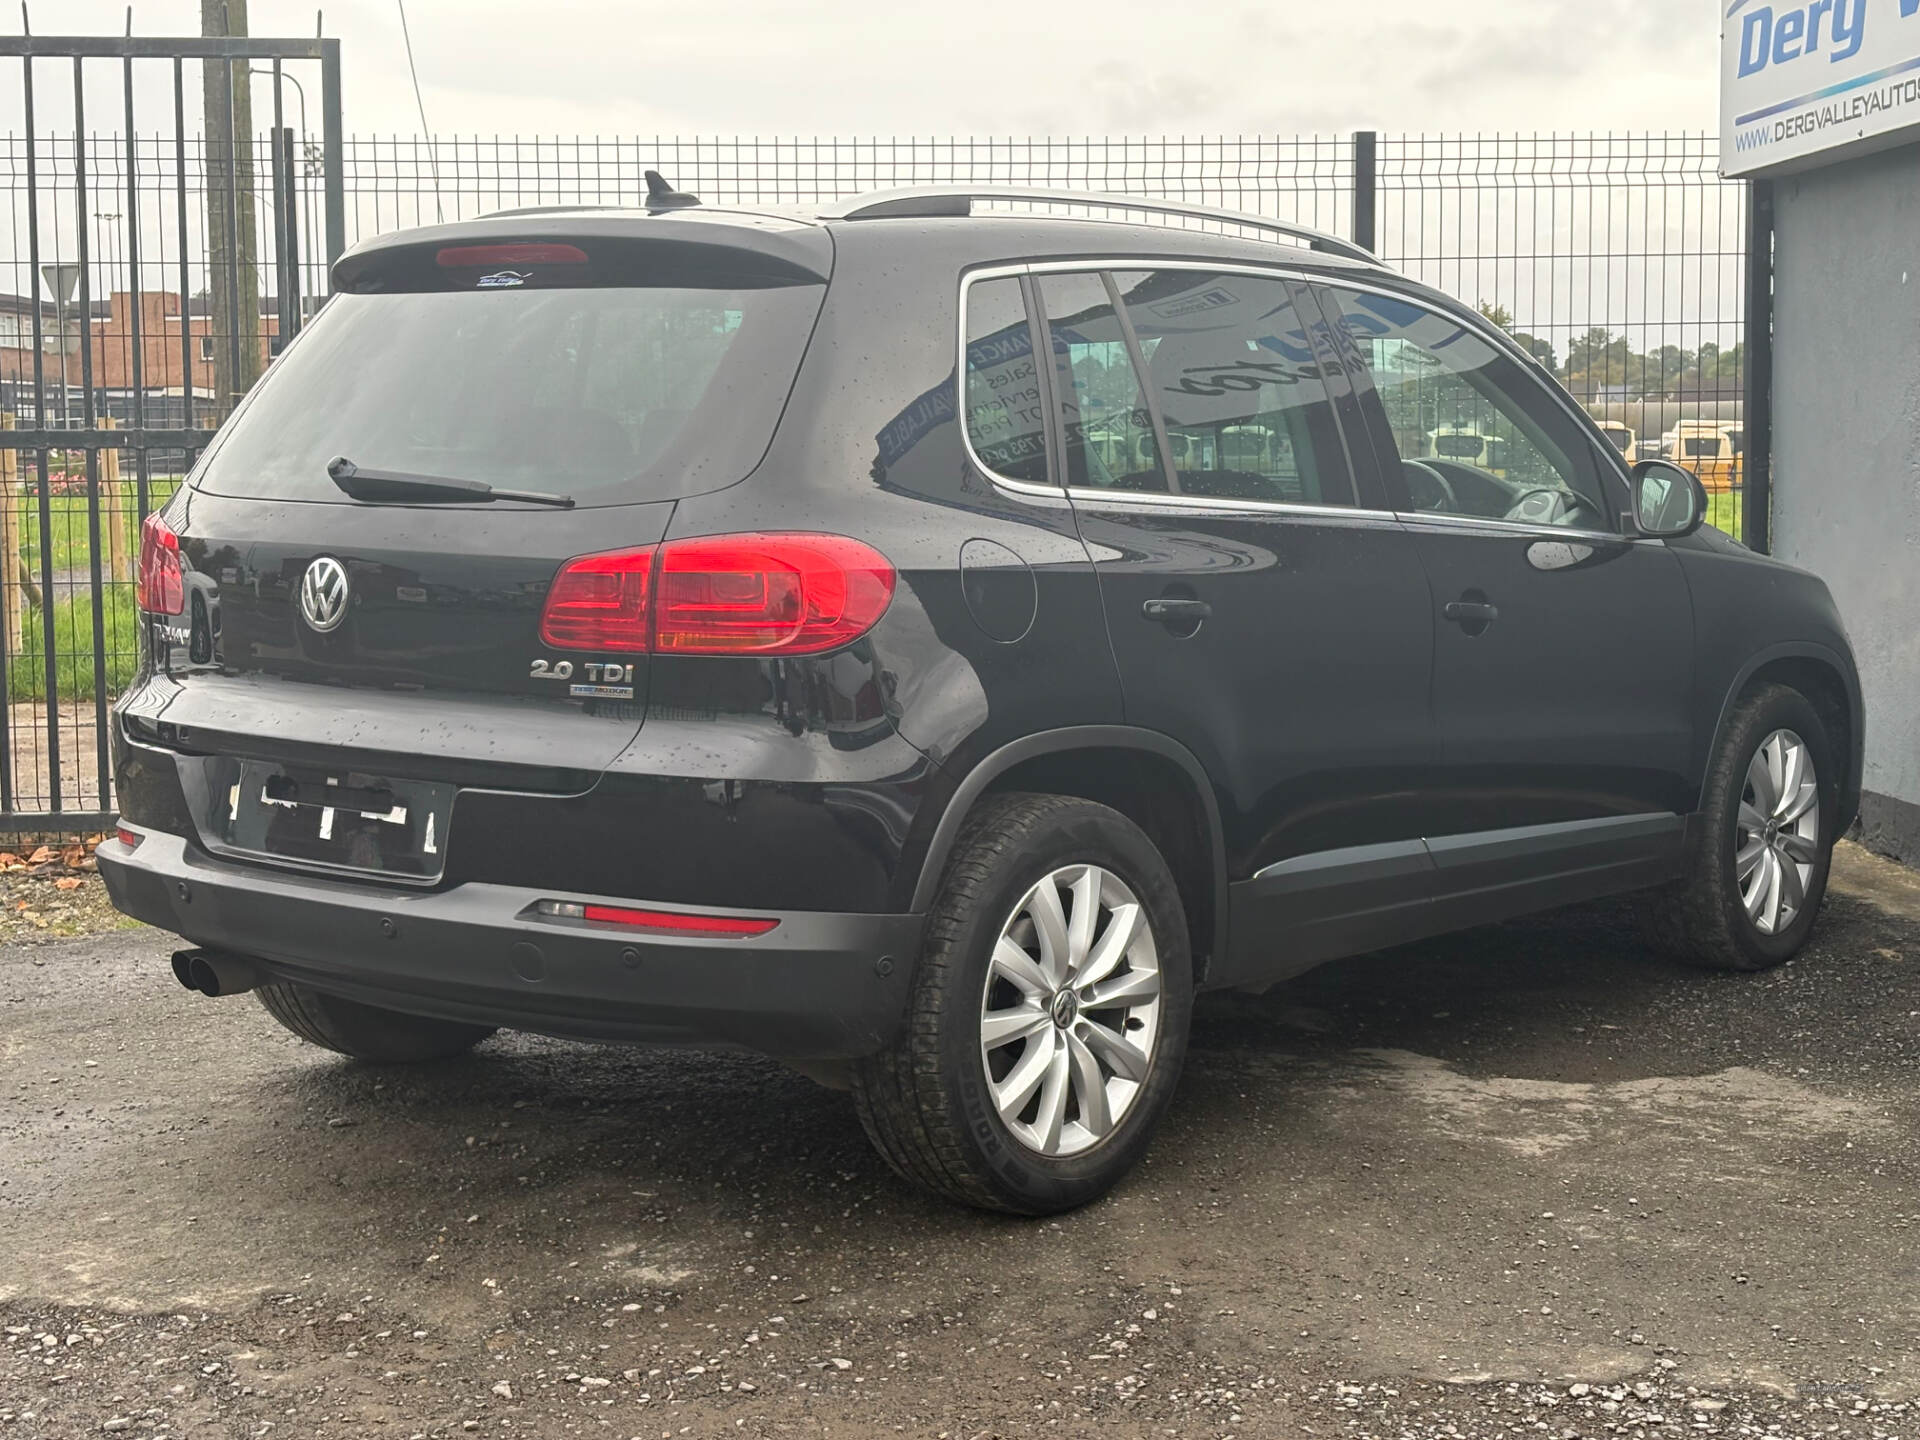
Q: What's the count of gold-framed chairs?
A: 0